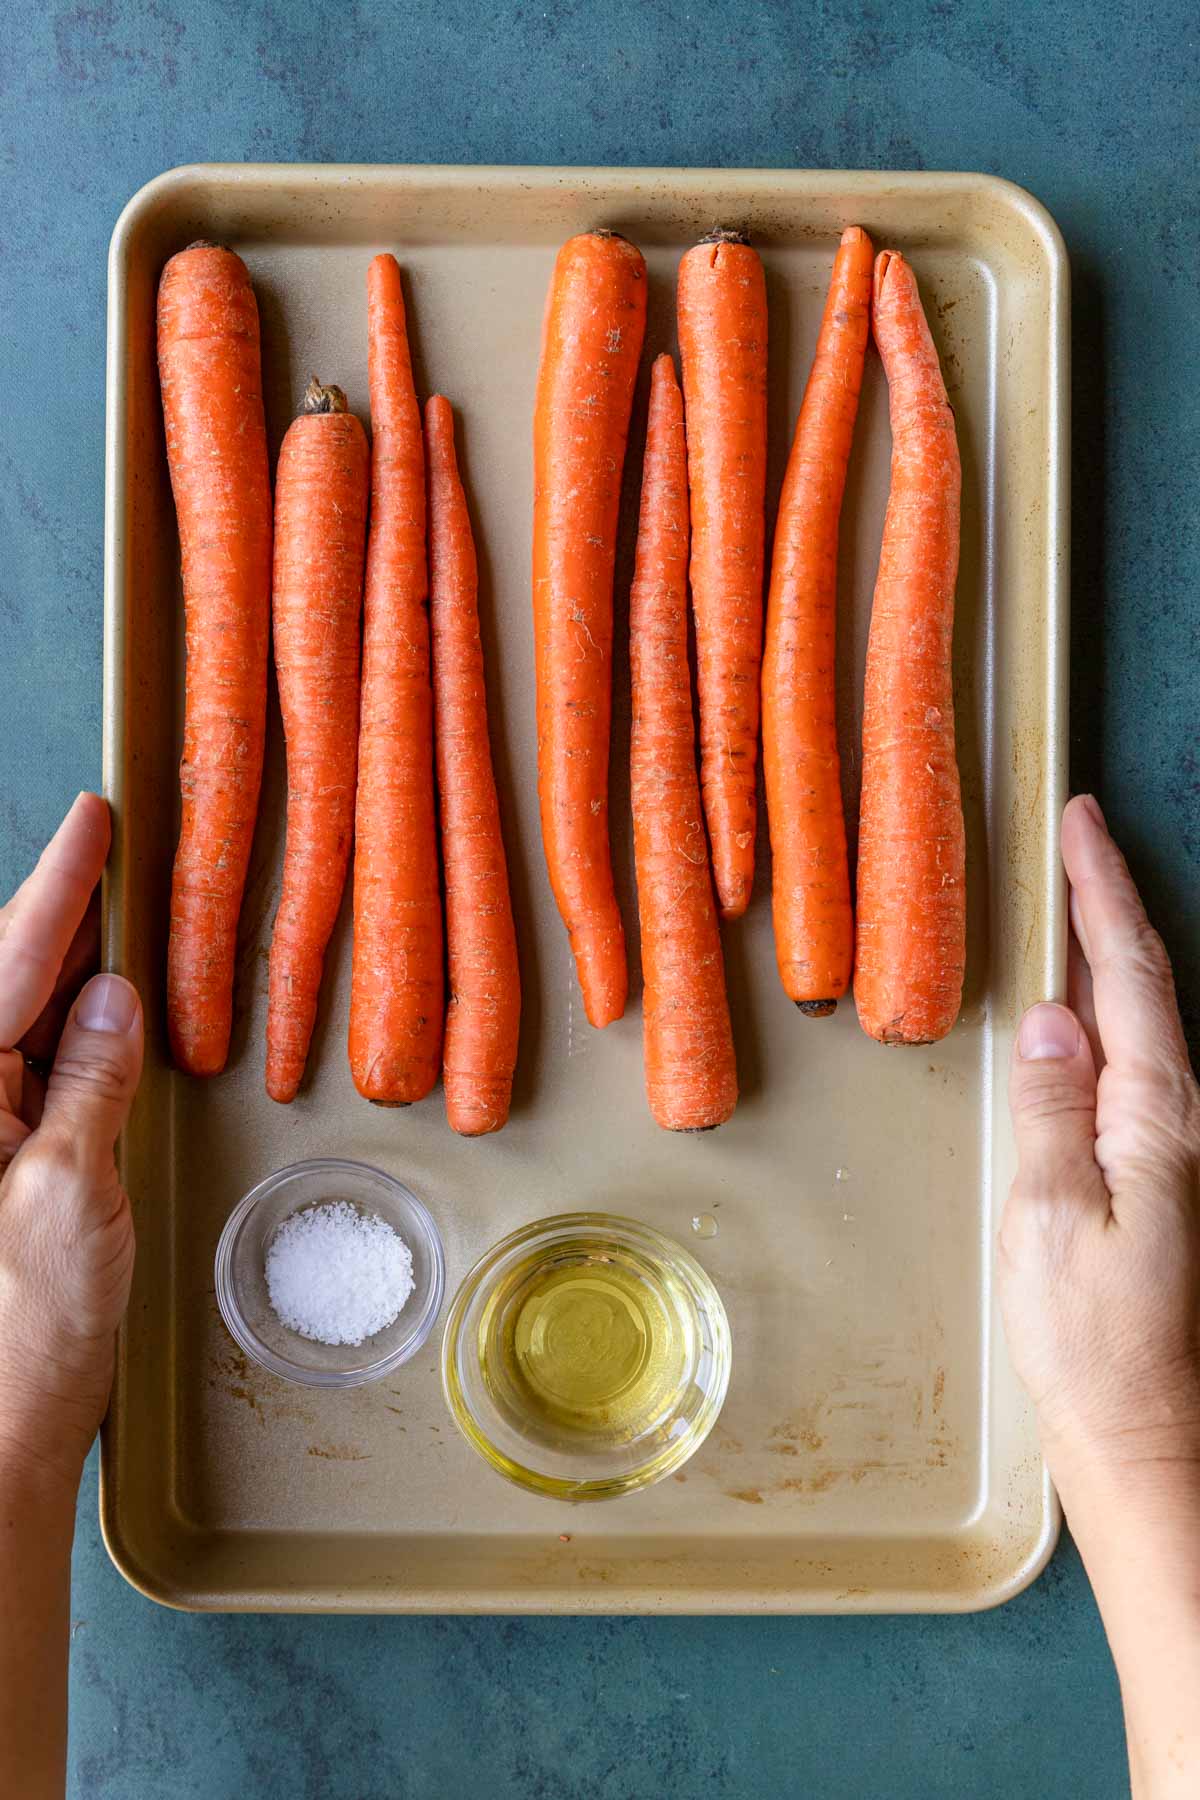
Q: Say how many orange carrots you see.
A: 9